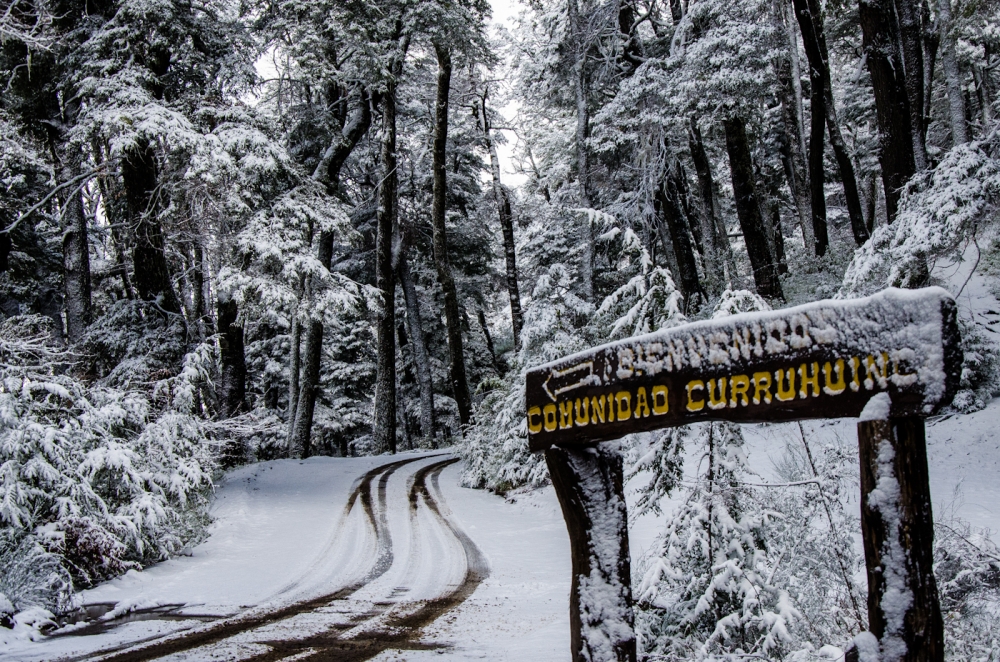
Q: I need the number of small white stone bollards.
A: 0